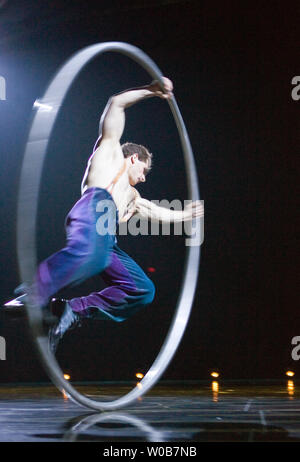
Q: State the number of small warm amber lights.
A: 4